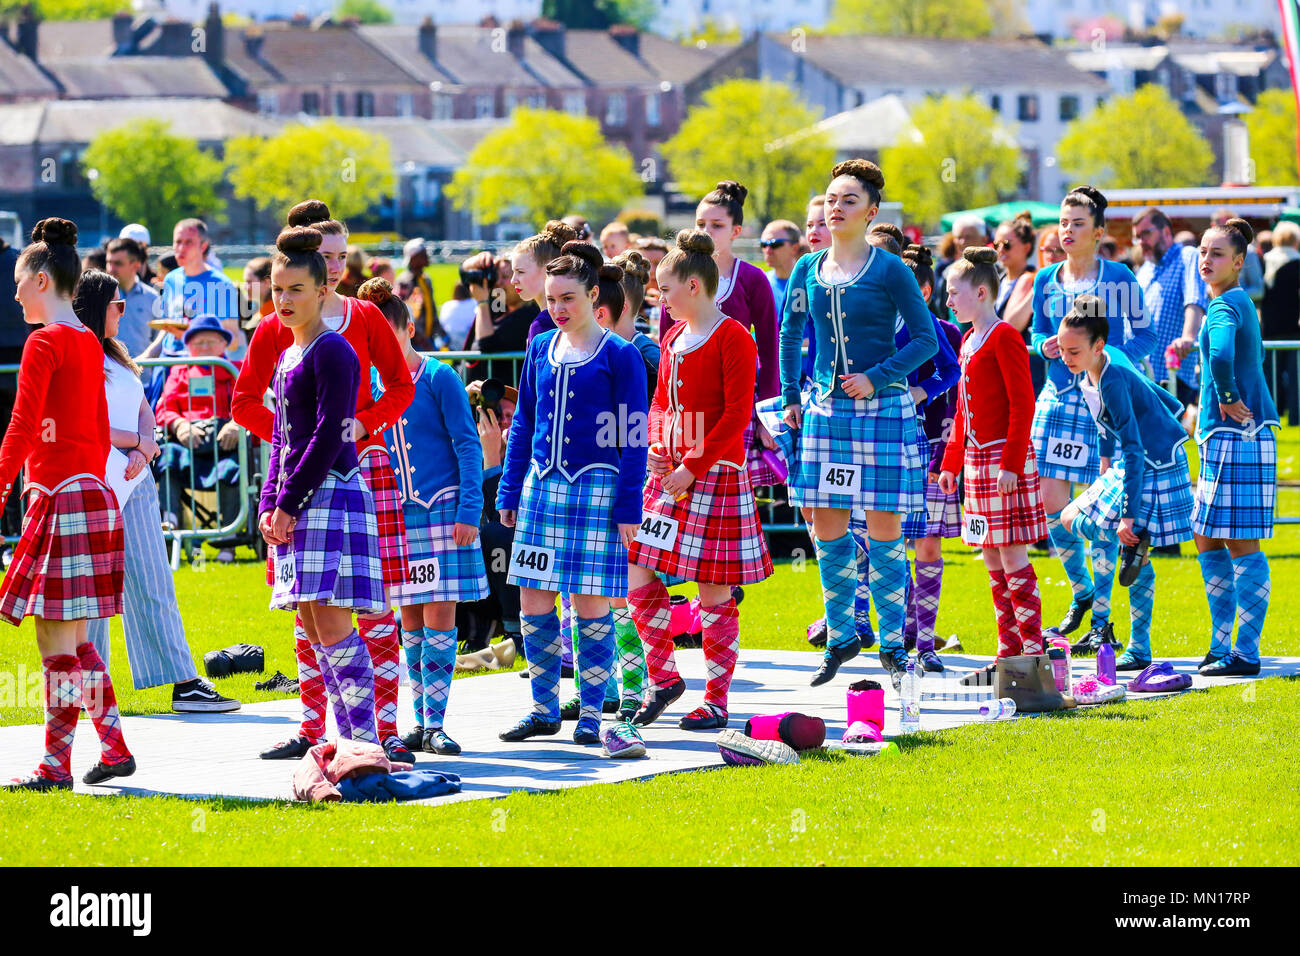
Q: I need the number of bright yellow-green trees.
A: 7